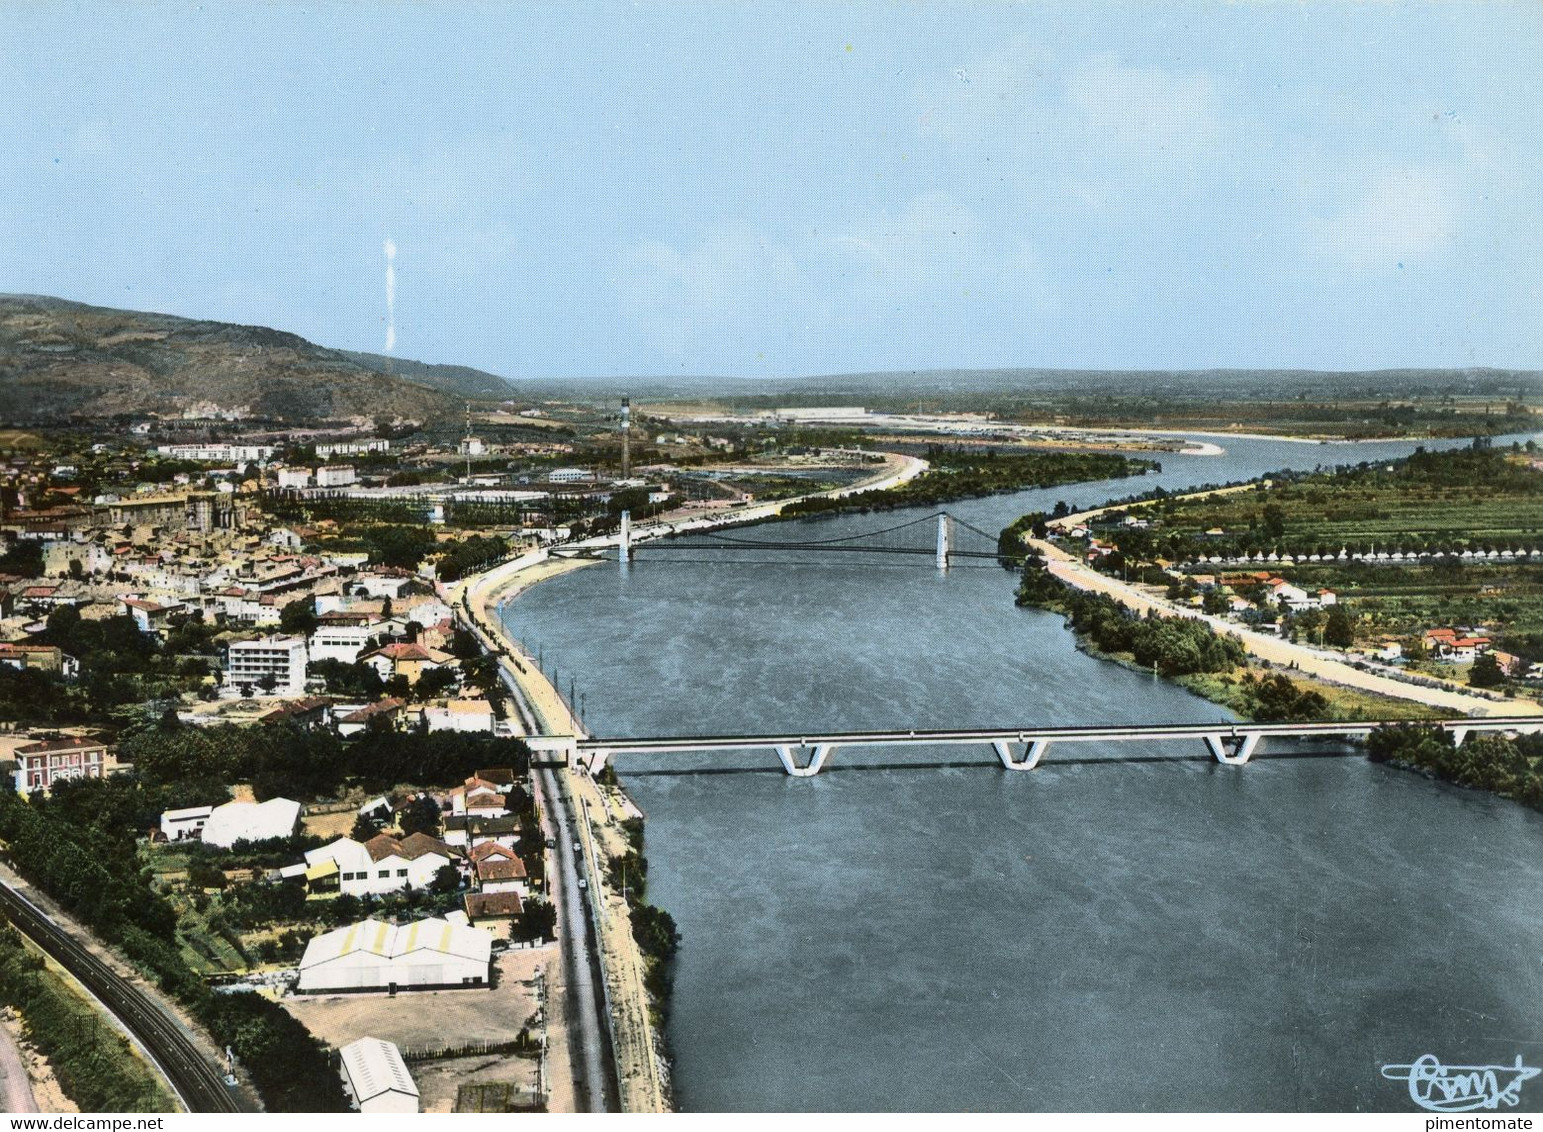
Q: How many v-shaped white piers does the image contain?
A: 3